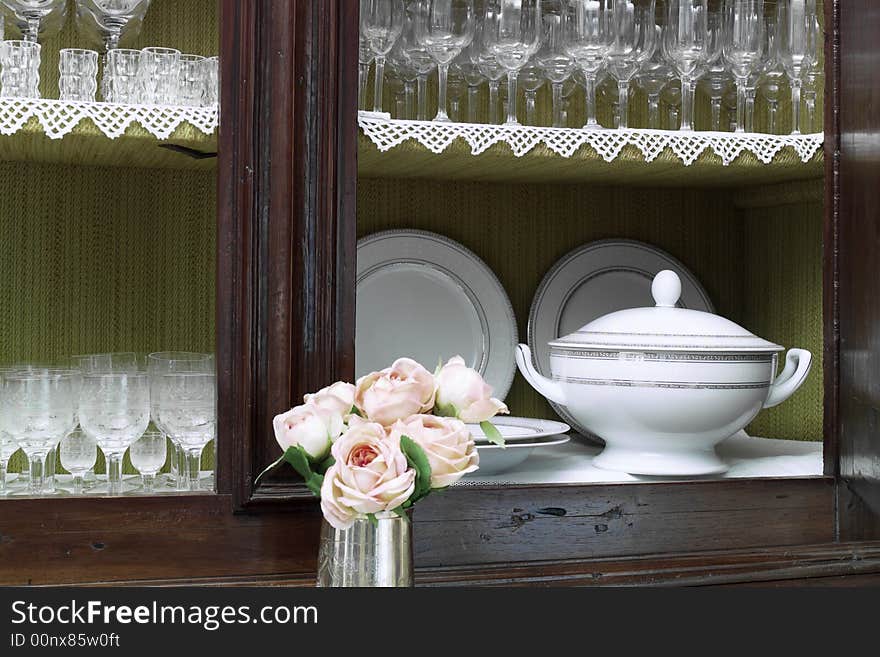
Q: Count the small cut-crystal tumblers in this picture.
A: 6